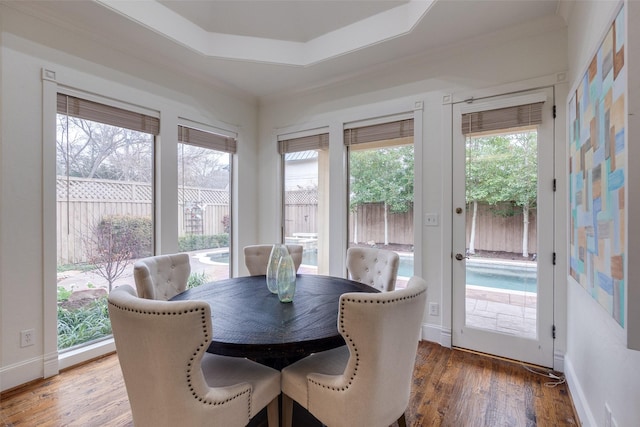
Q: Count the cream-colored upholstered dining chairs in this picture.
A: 5